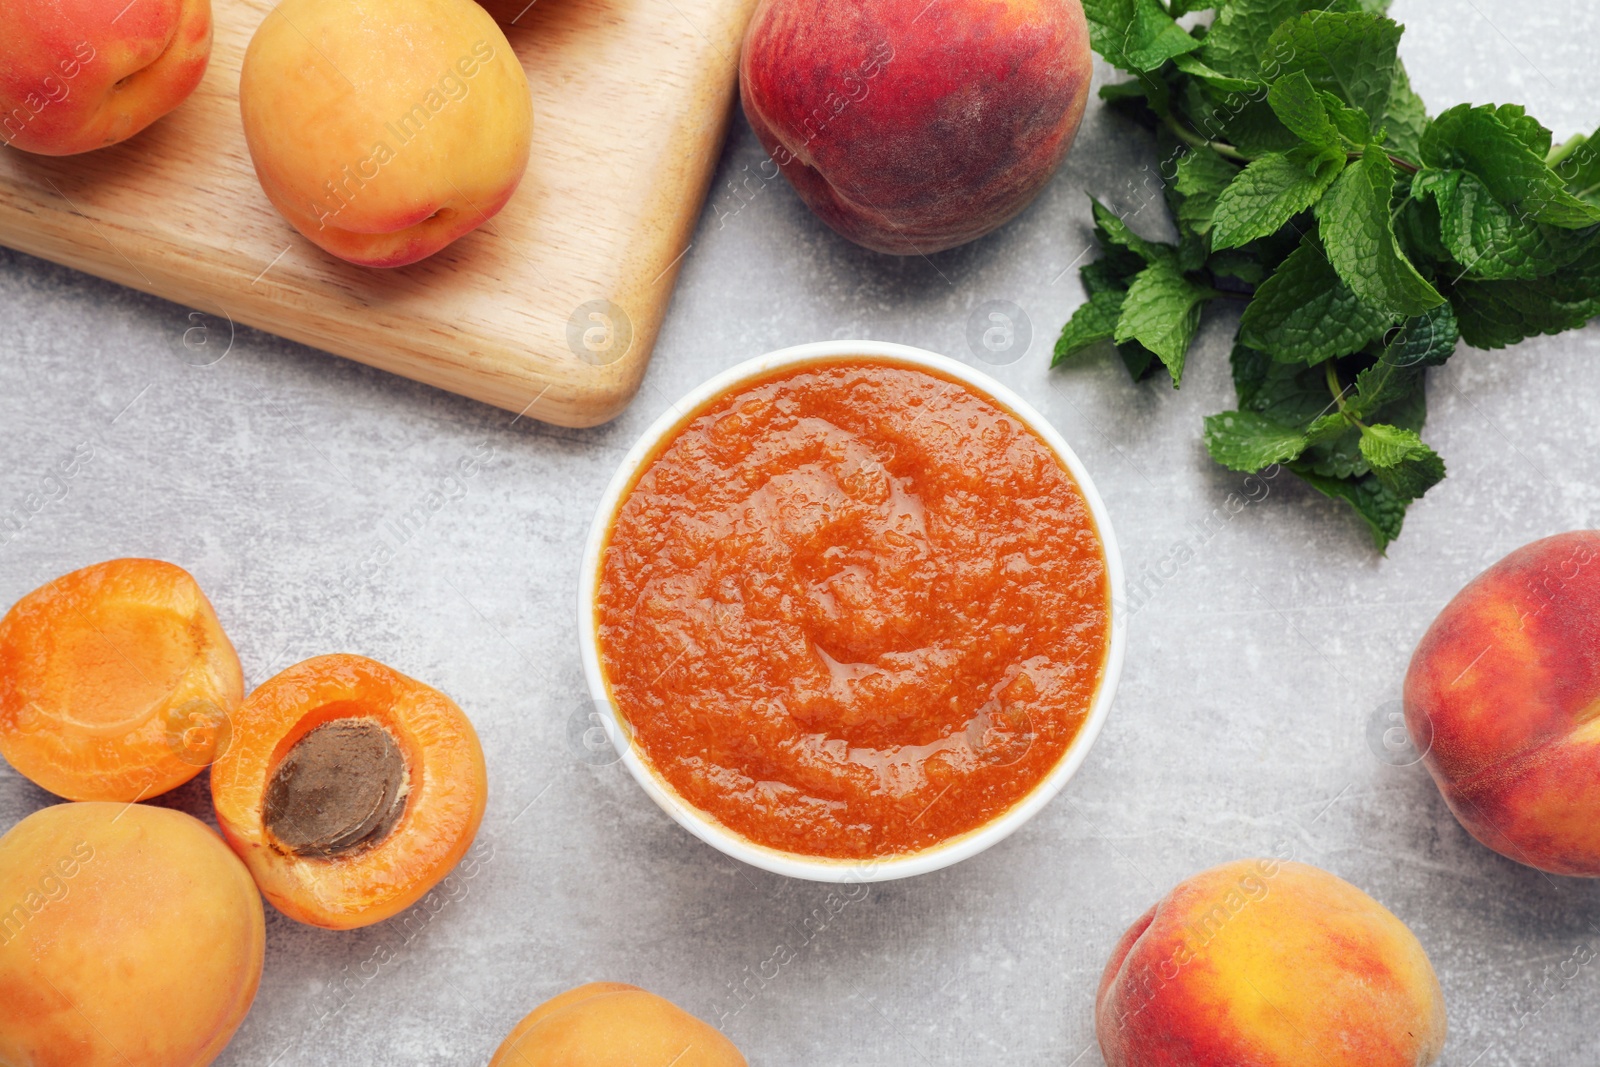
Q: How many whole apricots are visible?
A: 4